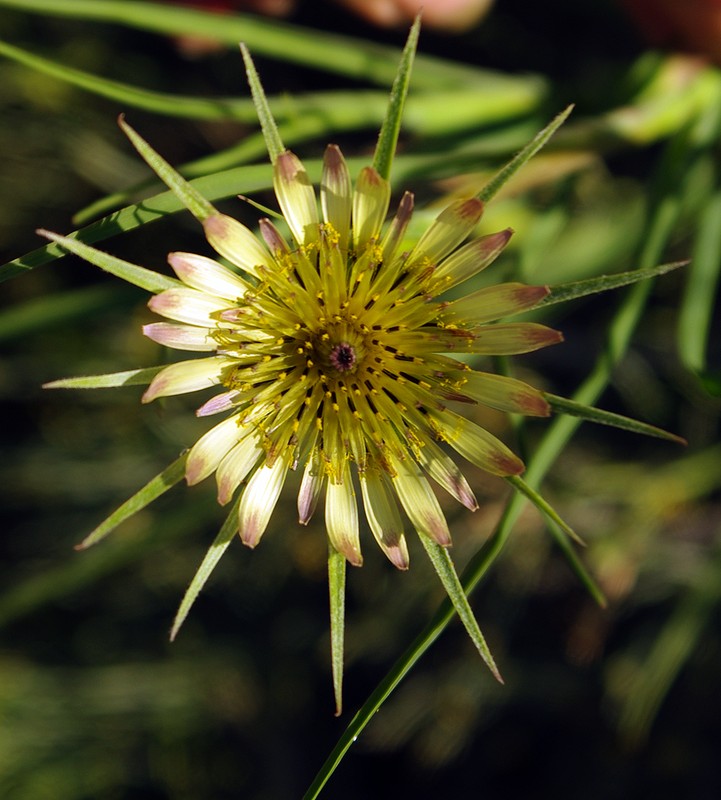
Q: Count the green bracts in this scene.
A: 13